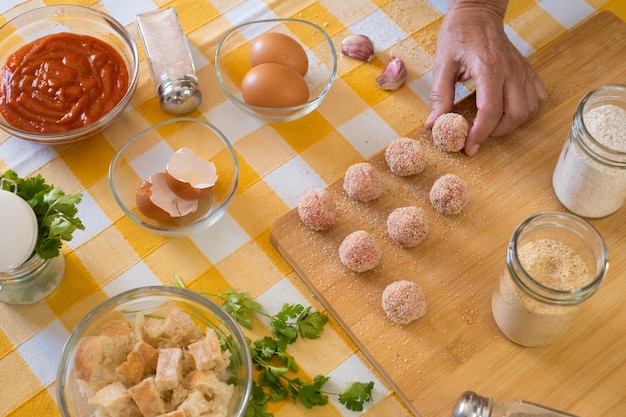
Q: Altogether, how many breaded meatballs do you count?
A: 8